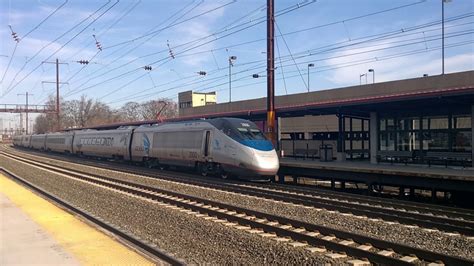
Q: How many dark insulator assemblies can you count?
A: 7